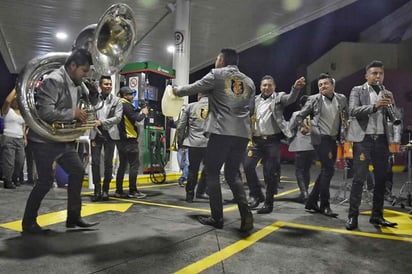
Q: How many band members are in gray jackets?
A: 8